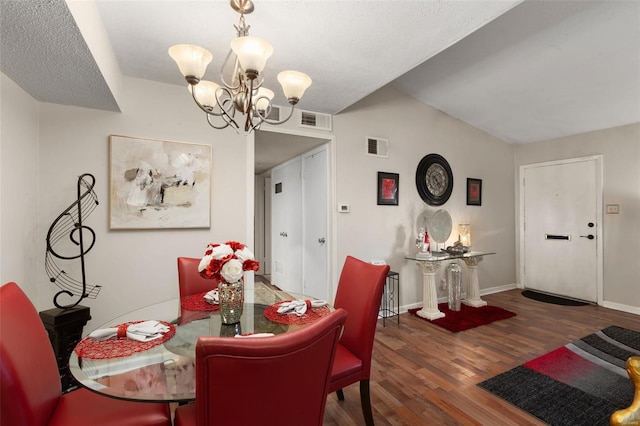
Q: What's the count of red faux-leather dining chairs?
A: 4